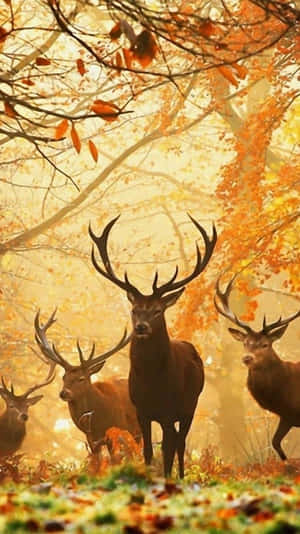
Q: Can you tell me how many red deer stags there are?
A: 4